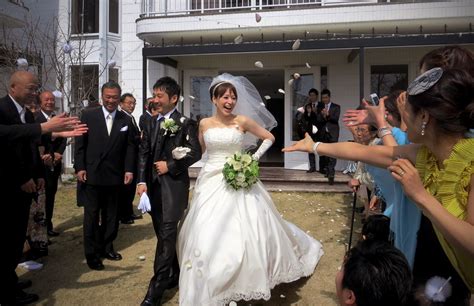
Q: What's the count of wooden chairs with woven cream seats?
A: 0